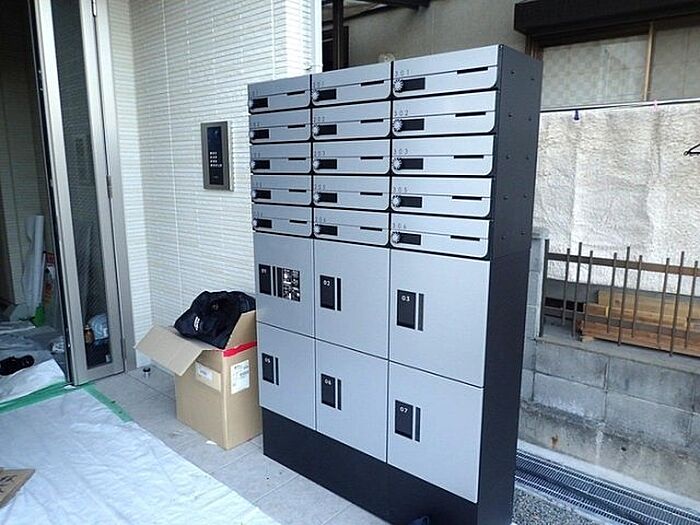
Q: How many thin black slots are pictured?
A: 15